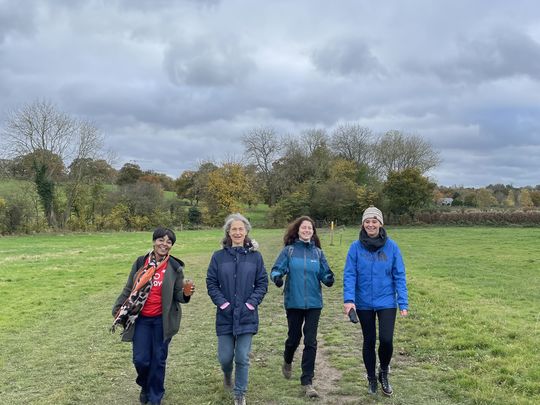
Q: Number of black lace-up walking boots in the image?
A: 2